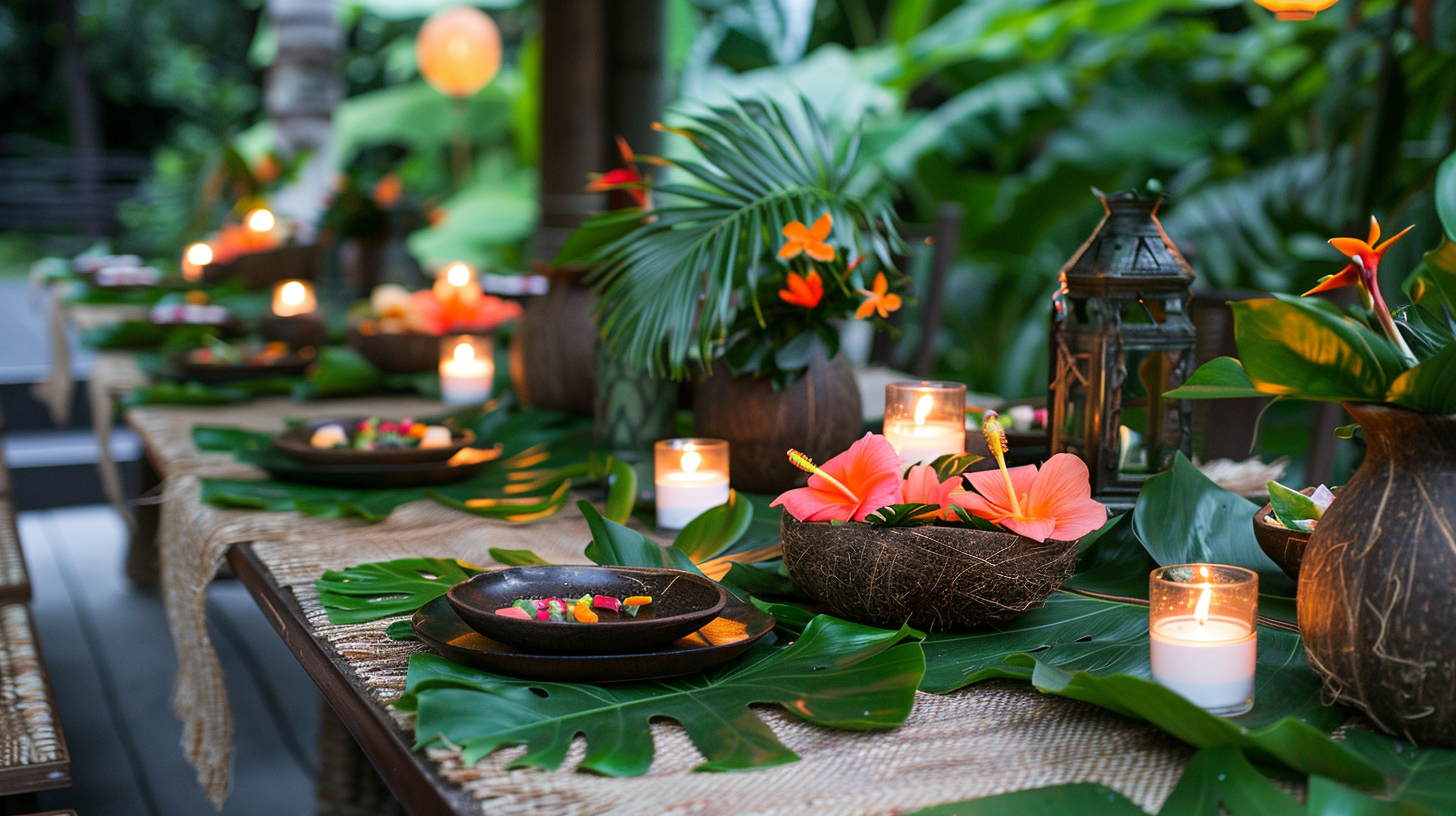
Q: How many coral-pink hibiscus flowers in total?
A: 3